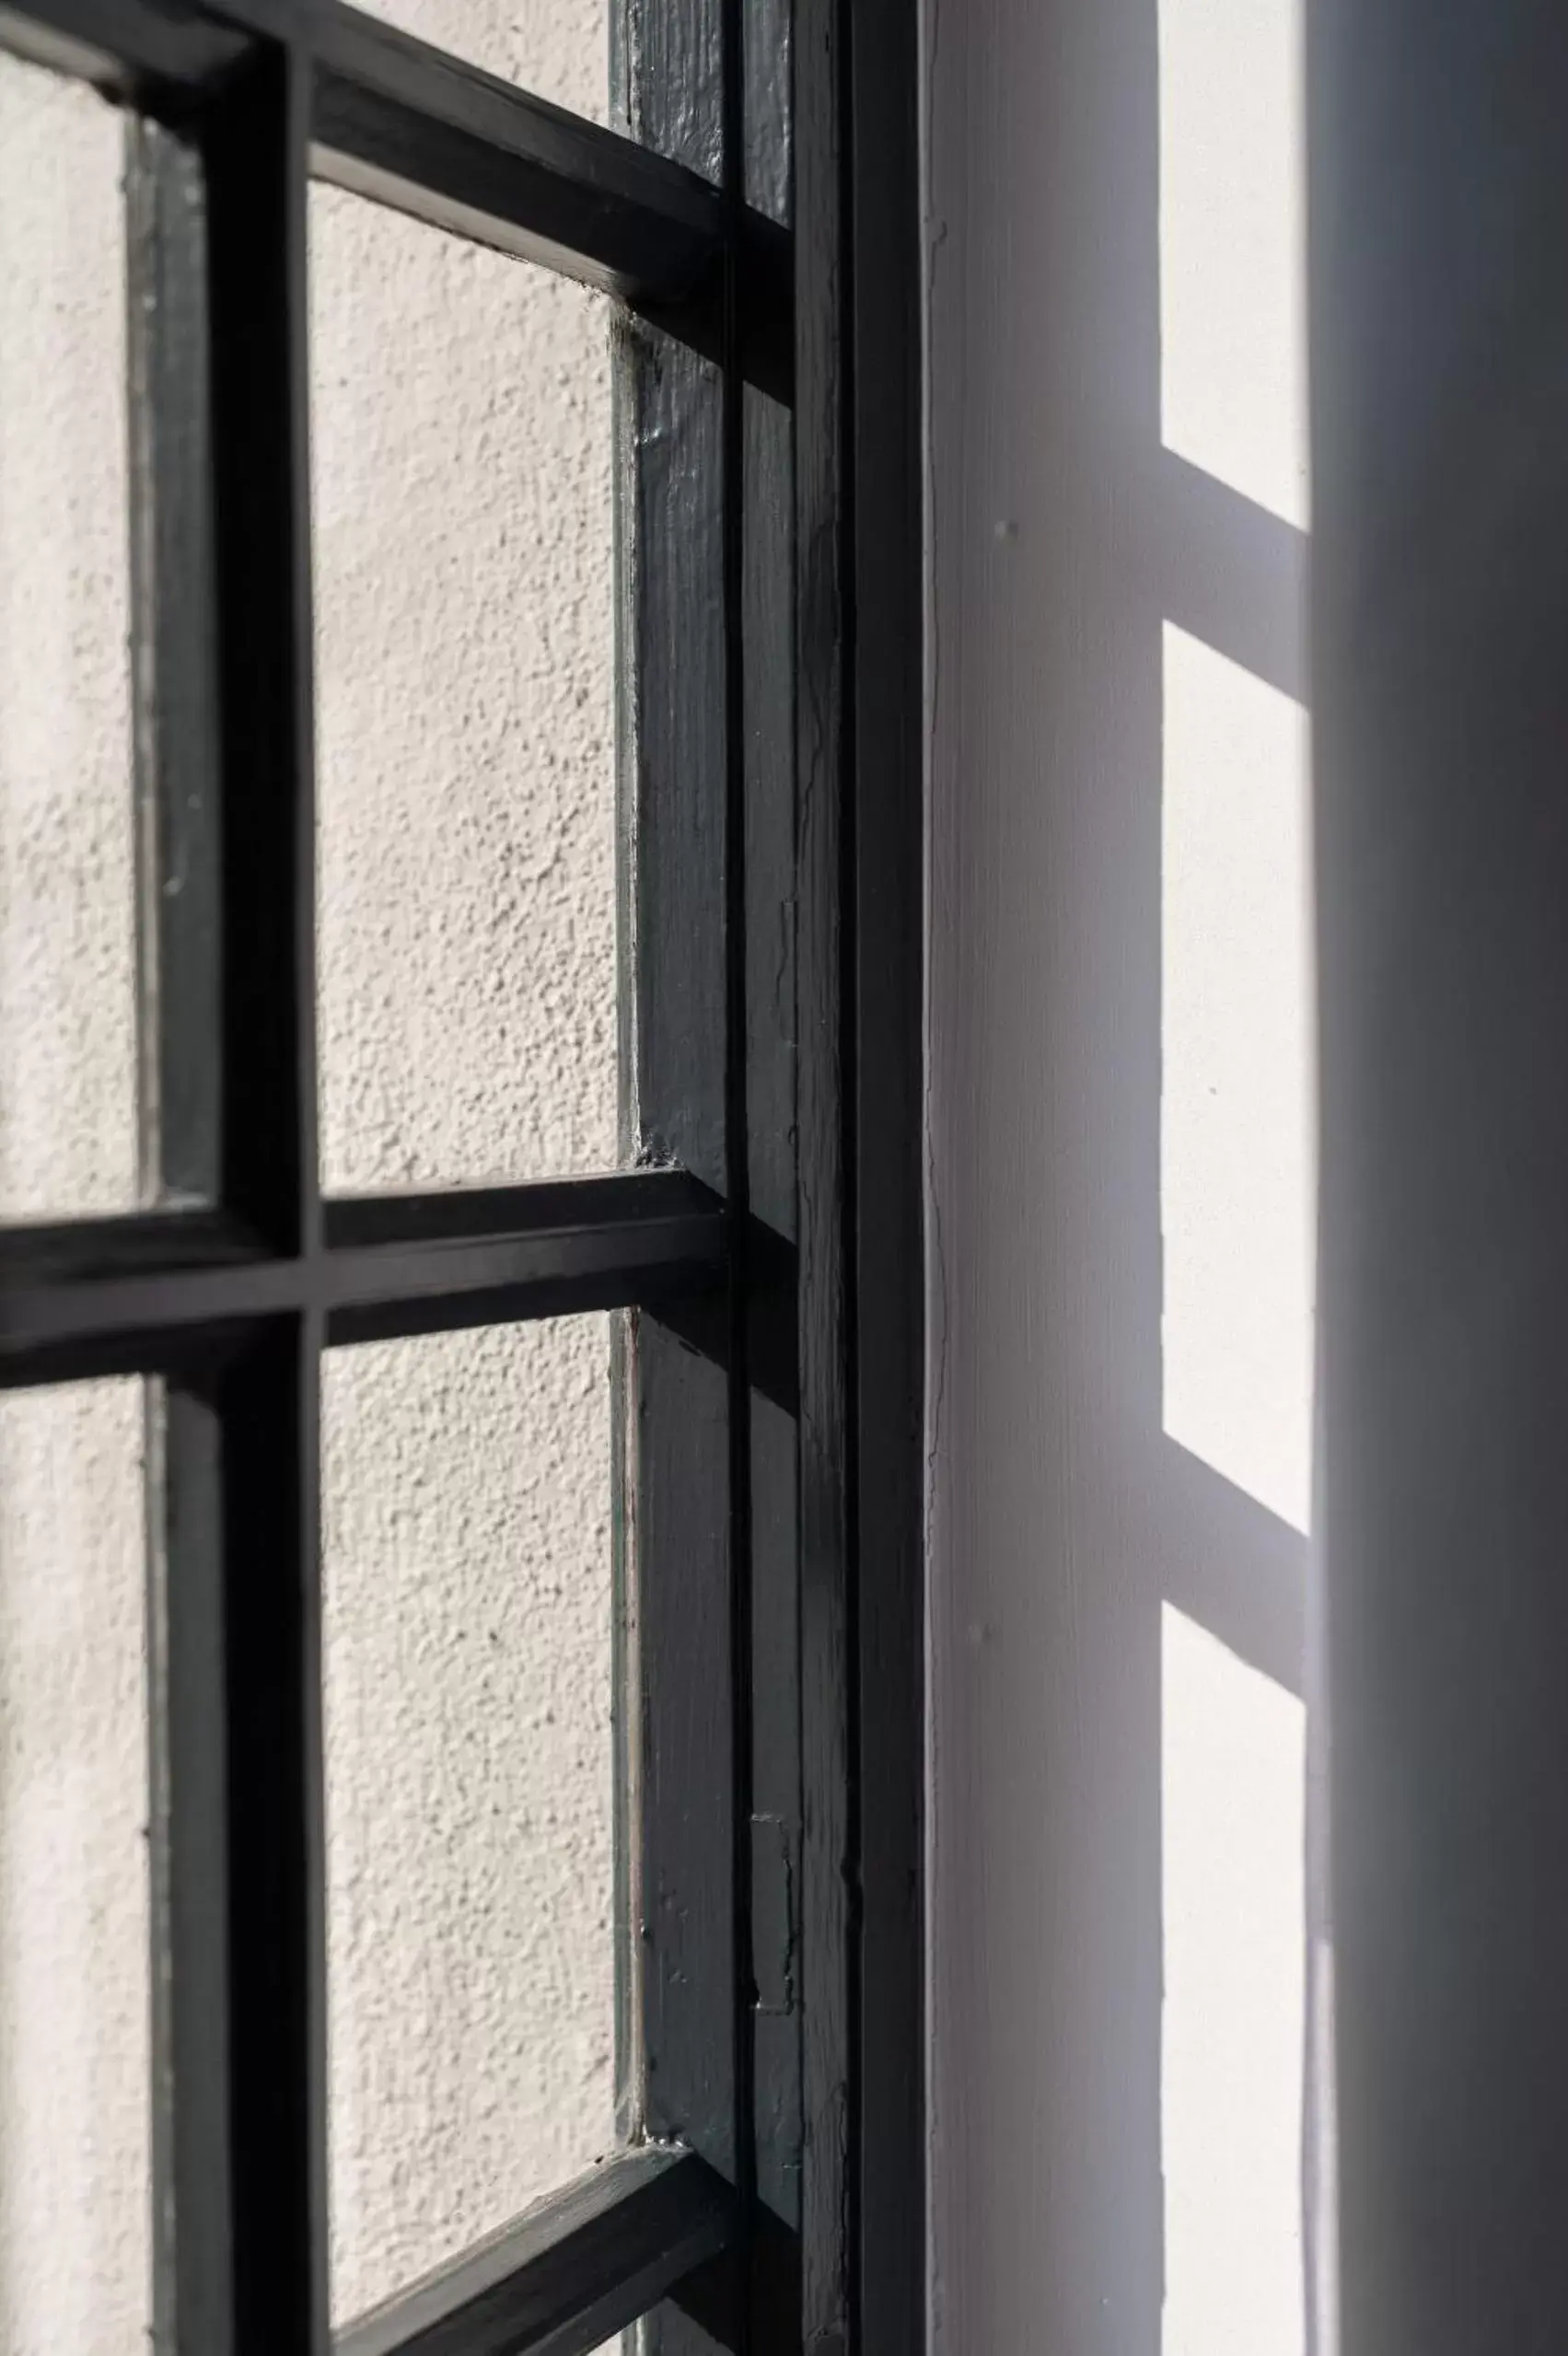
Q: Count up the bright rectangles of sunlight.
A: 3